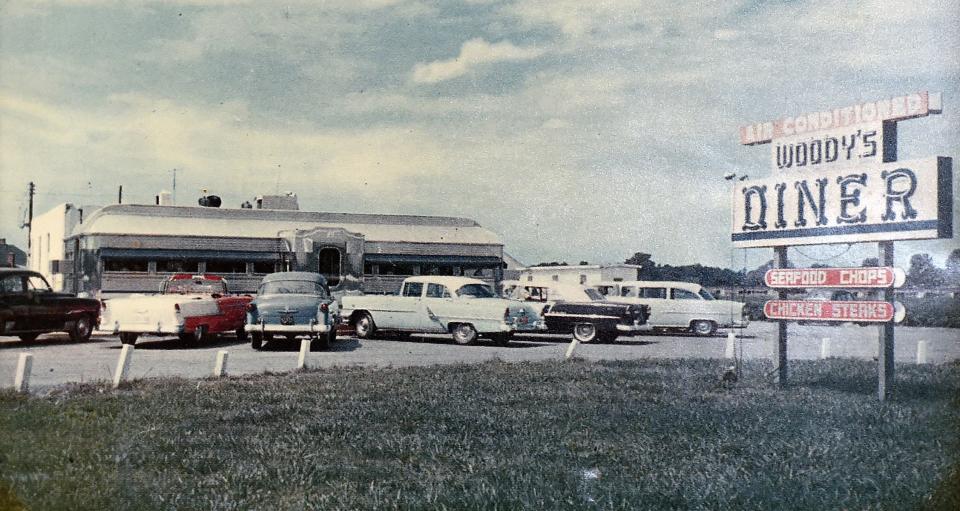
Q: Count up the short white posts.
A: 8